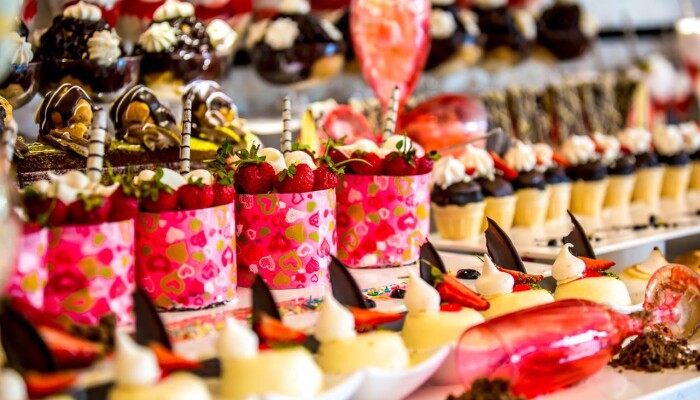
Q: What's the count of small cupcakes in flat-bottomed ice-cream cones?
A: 9